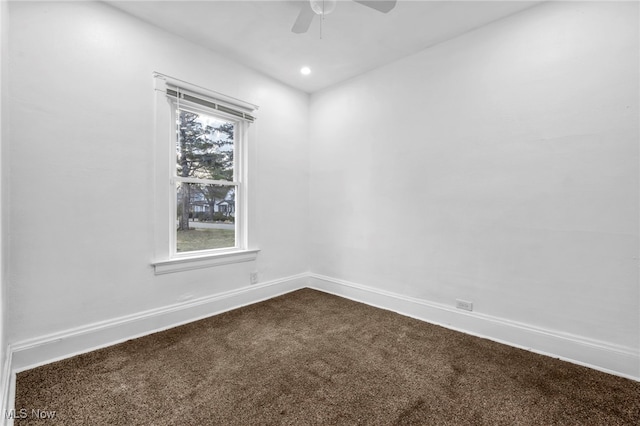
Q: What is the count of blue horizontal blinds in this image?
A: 0